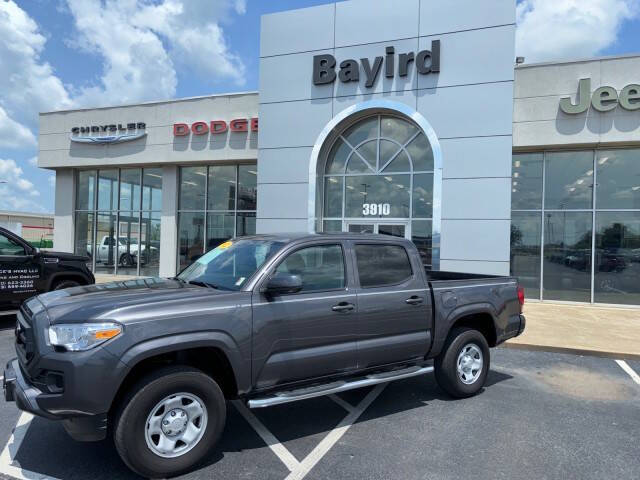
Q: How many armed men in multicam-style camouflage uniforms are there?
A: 0